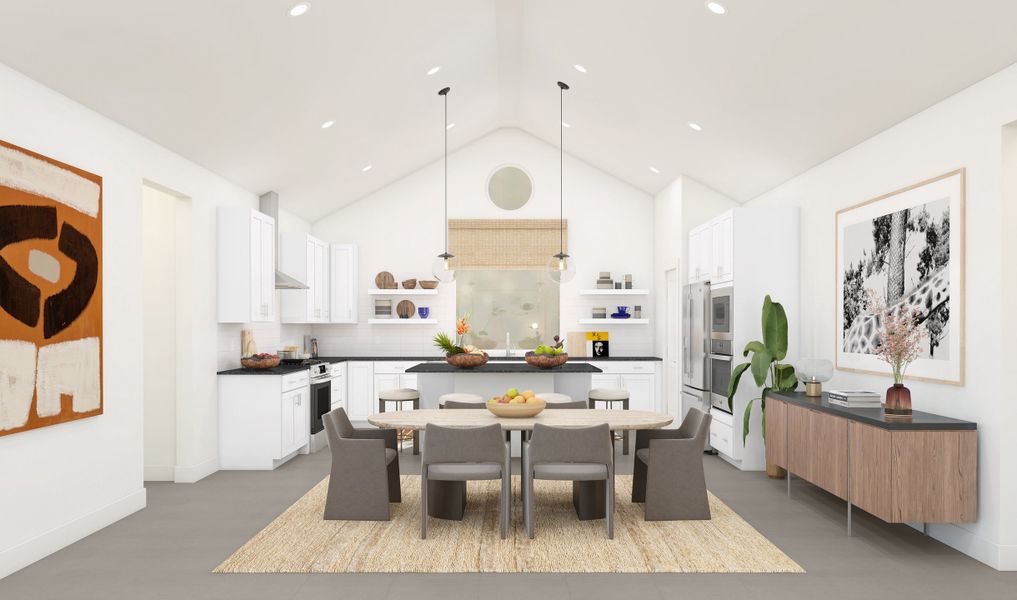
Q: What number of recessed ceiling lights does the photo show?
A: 10